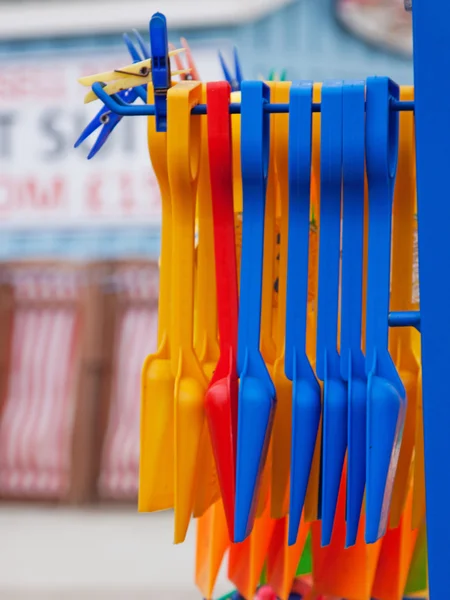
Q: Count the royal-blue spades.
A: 5